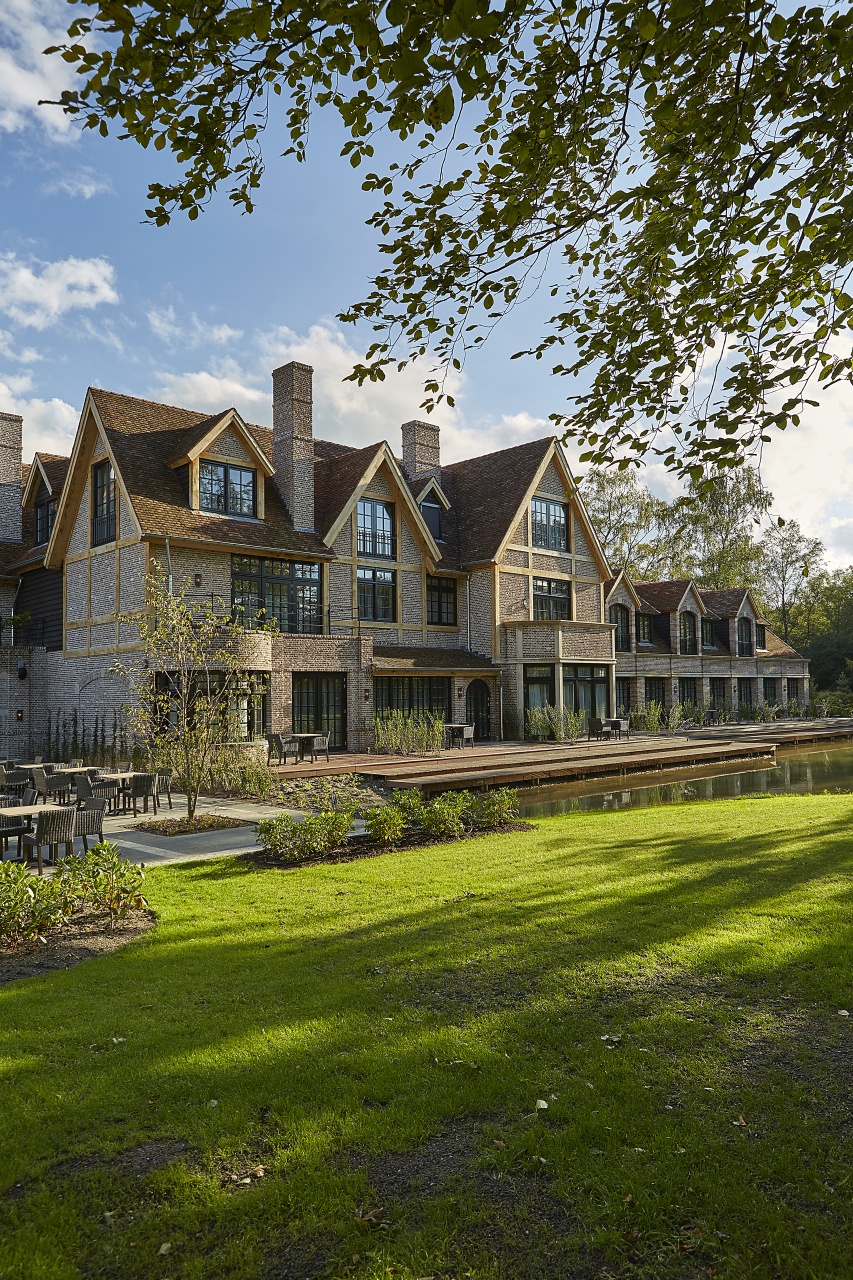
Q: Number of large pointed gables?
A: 3